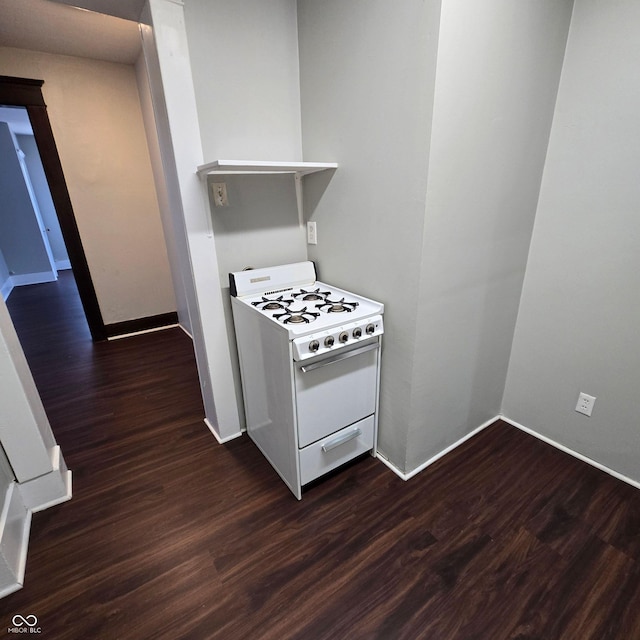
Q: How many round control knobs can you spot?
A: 5